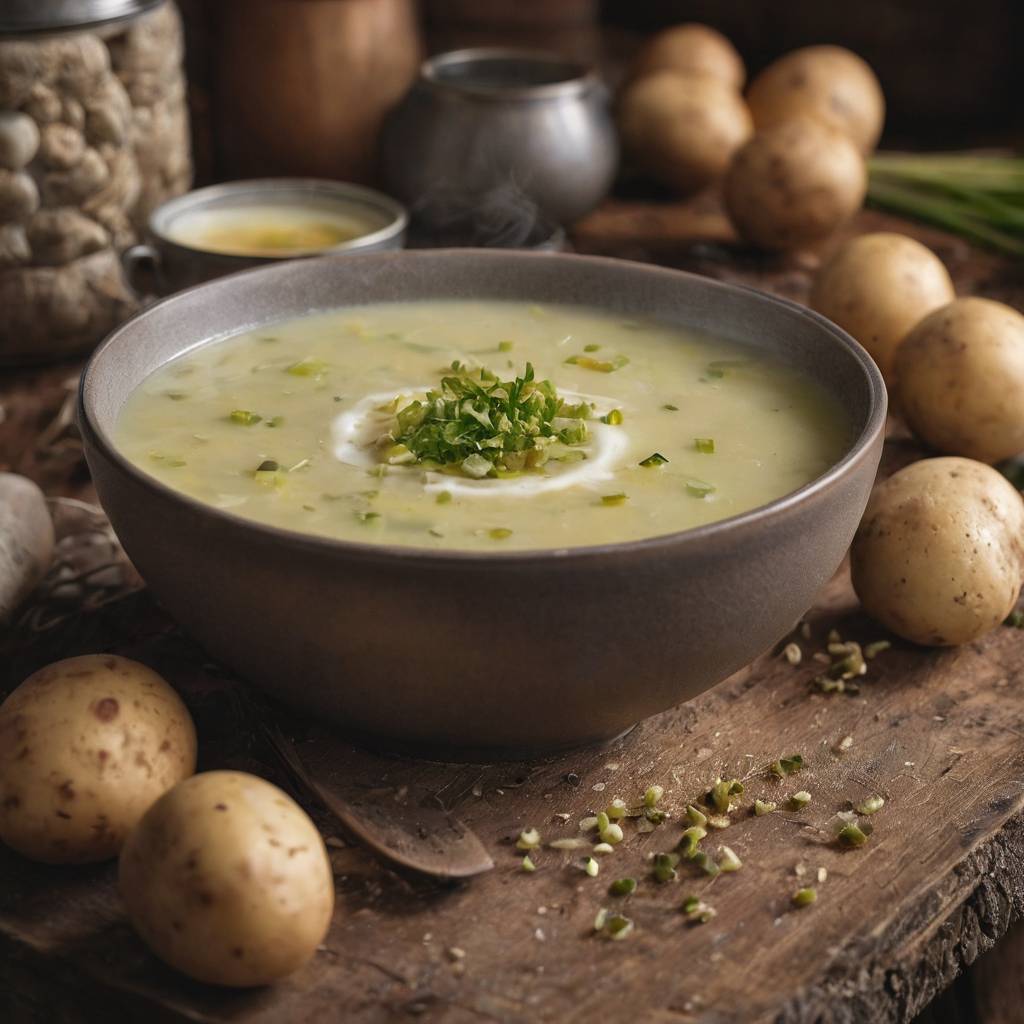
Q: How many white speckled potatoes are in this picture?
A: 9